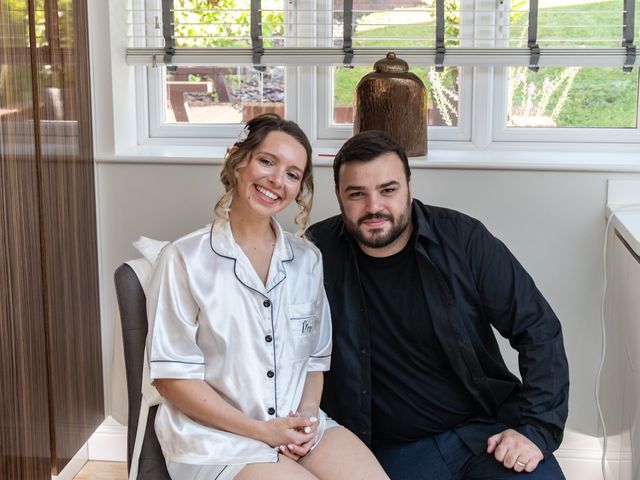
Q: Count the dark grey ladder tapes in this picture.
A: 6